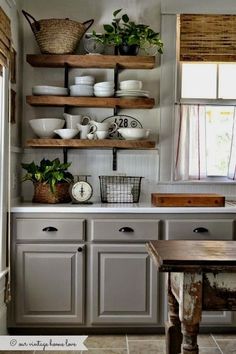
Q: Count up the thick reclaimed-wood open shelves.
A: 3